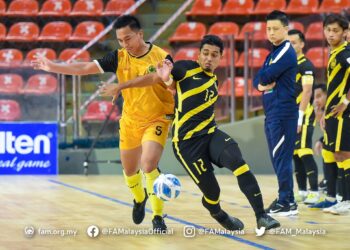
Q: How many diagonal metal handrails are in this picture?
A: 2